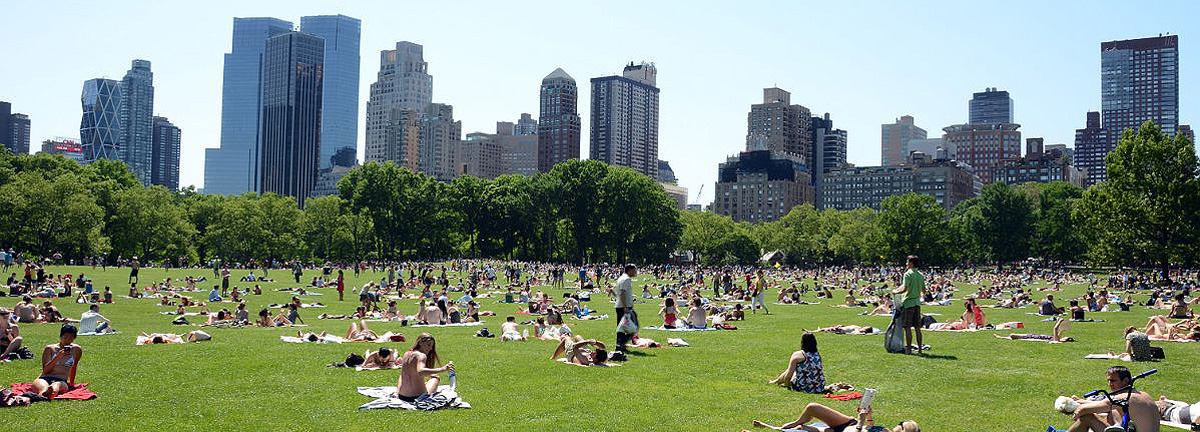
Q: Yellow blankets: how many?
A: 0